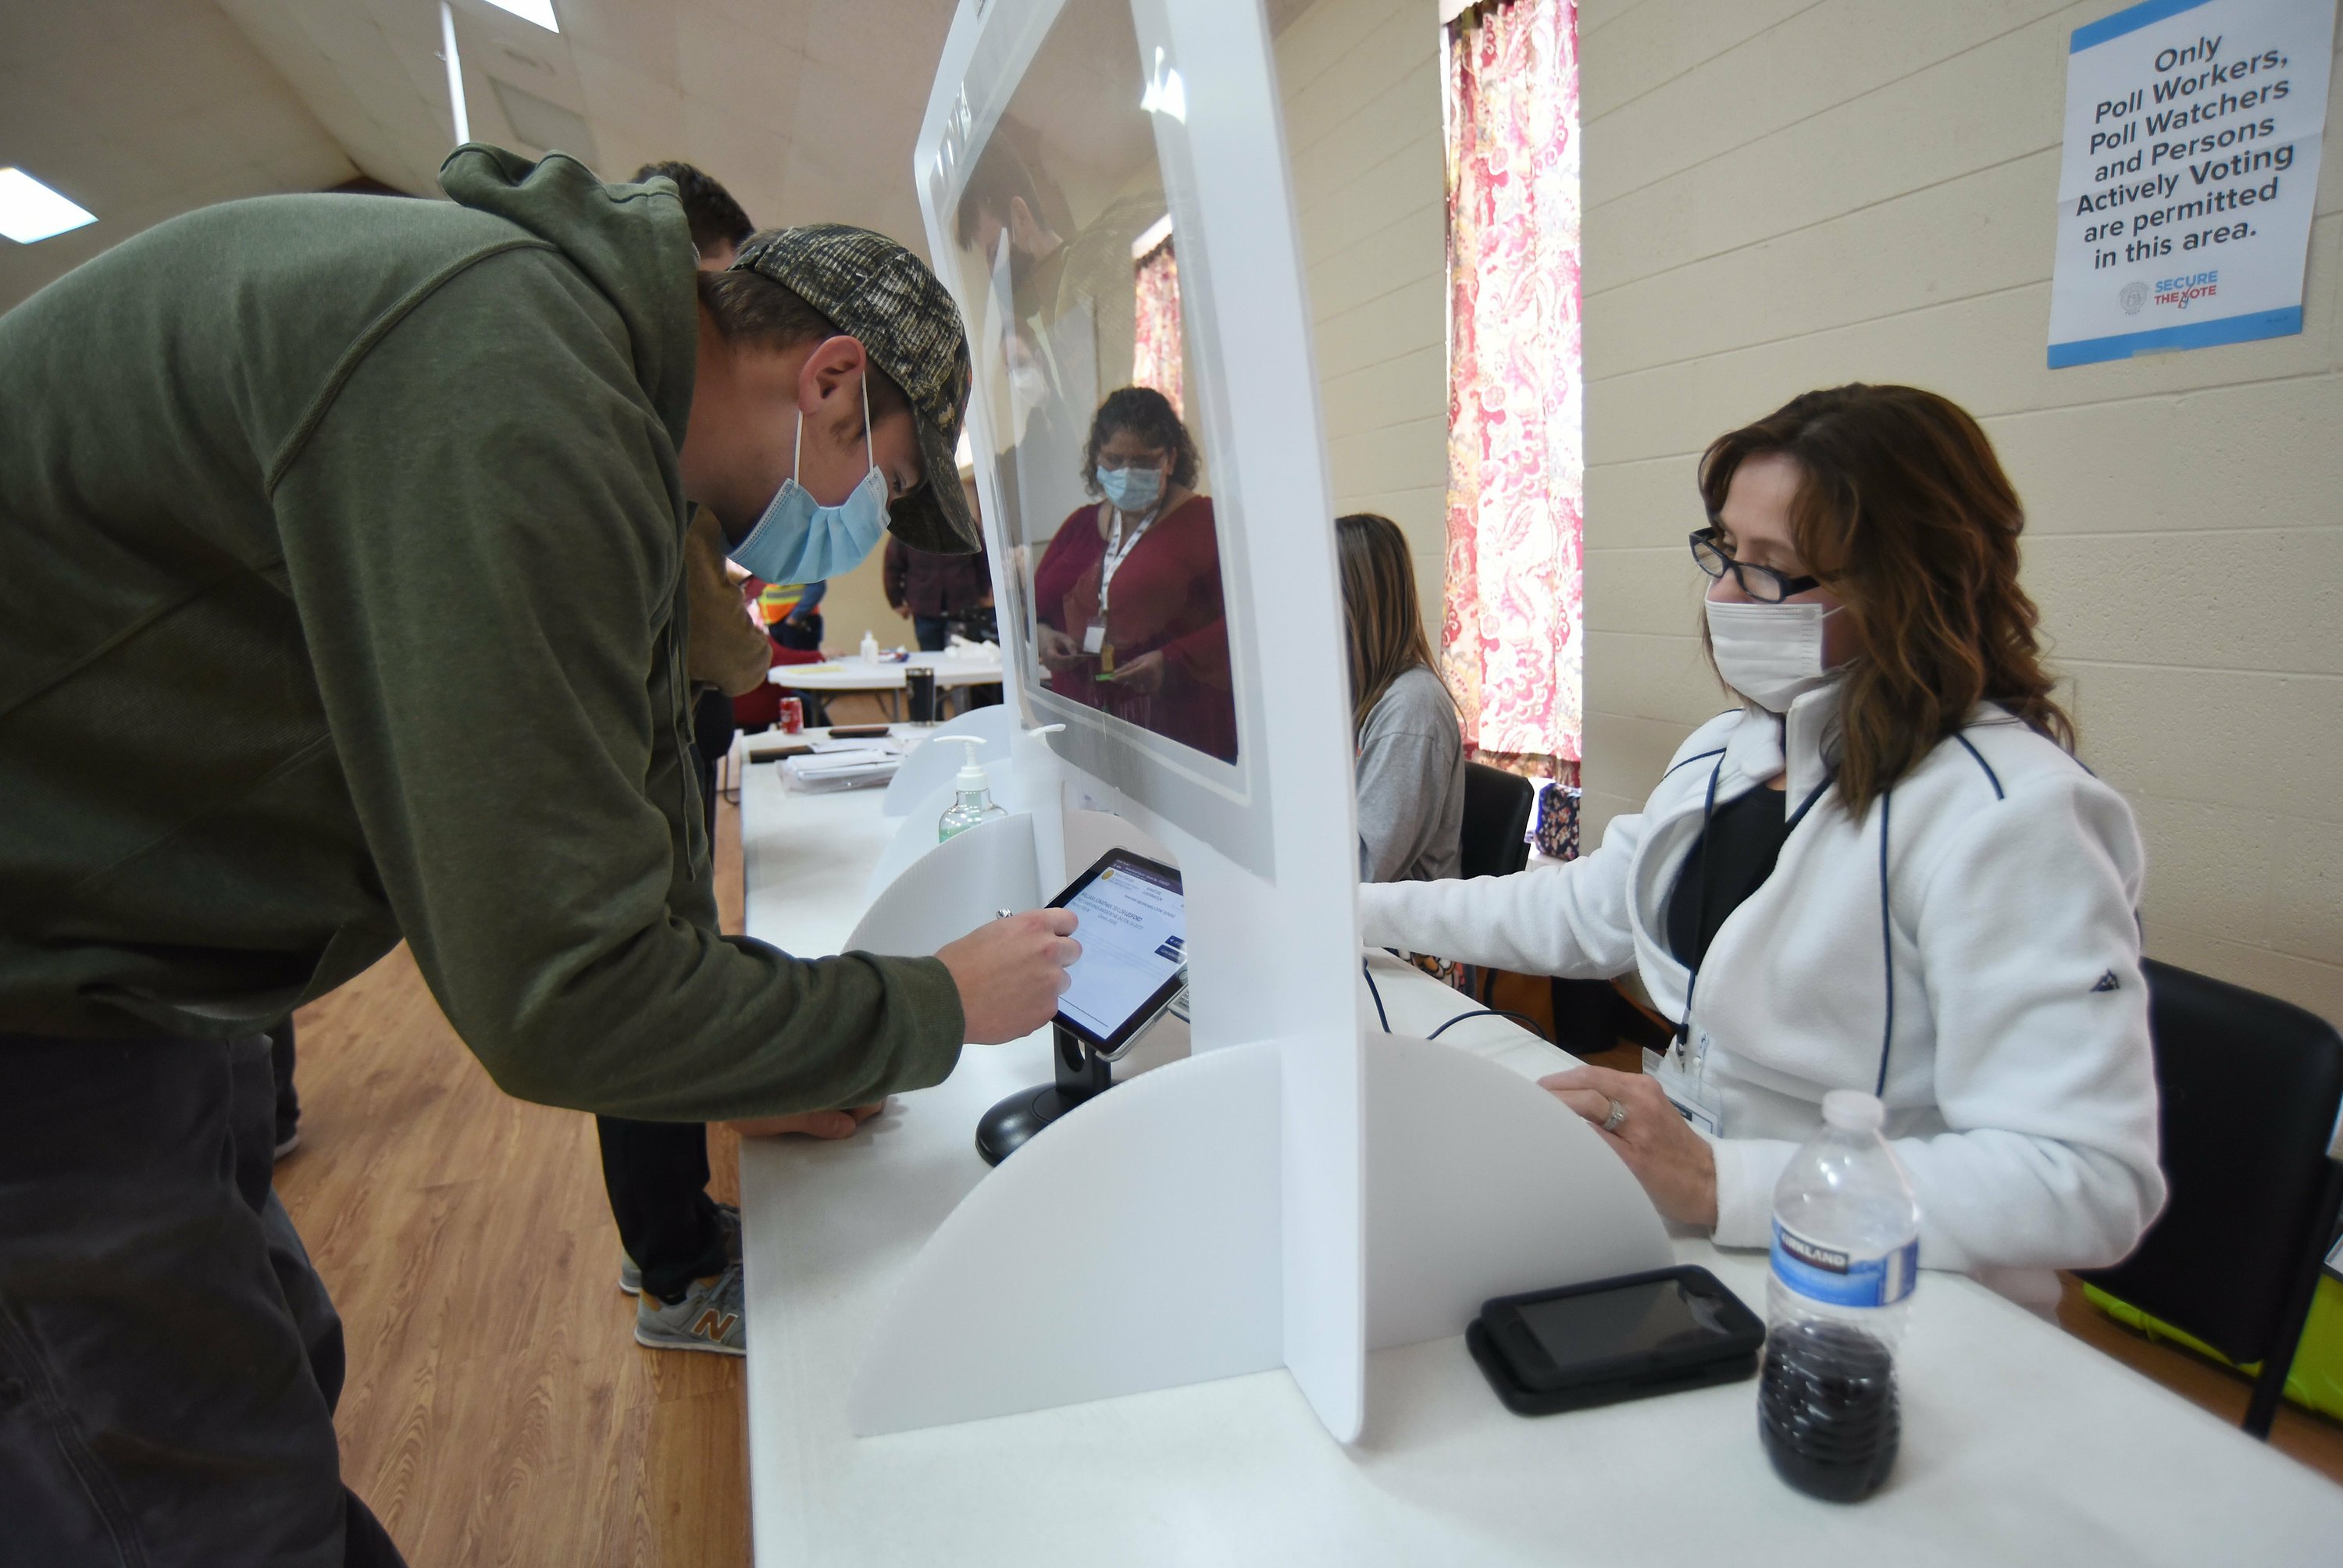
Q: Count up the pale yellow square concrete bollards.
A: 0